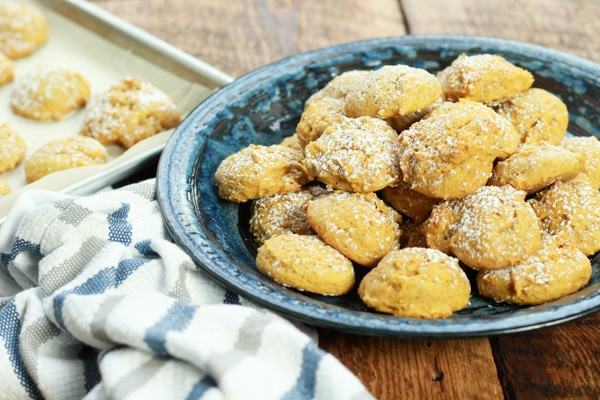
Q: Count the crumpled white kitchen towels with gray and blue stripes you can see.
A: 1